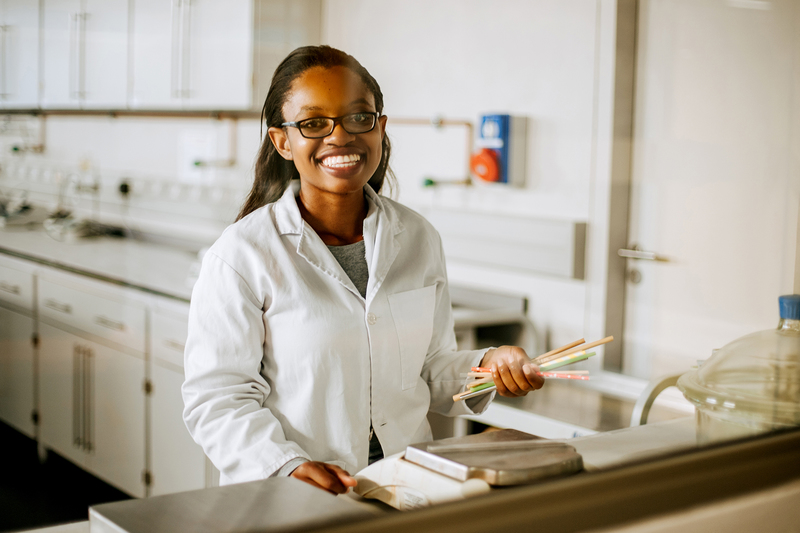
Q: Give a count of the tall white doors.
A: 1